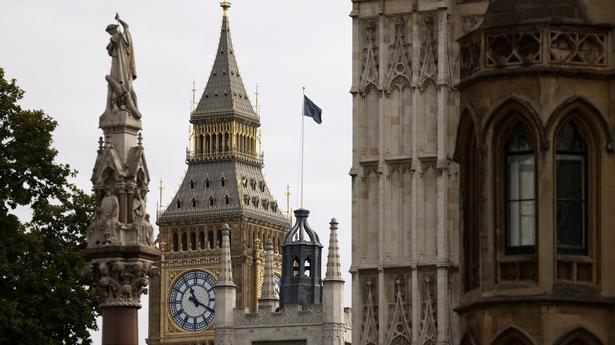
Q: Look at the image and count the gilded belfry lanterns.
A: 1